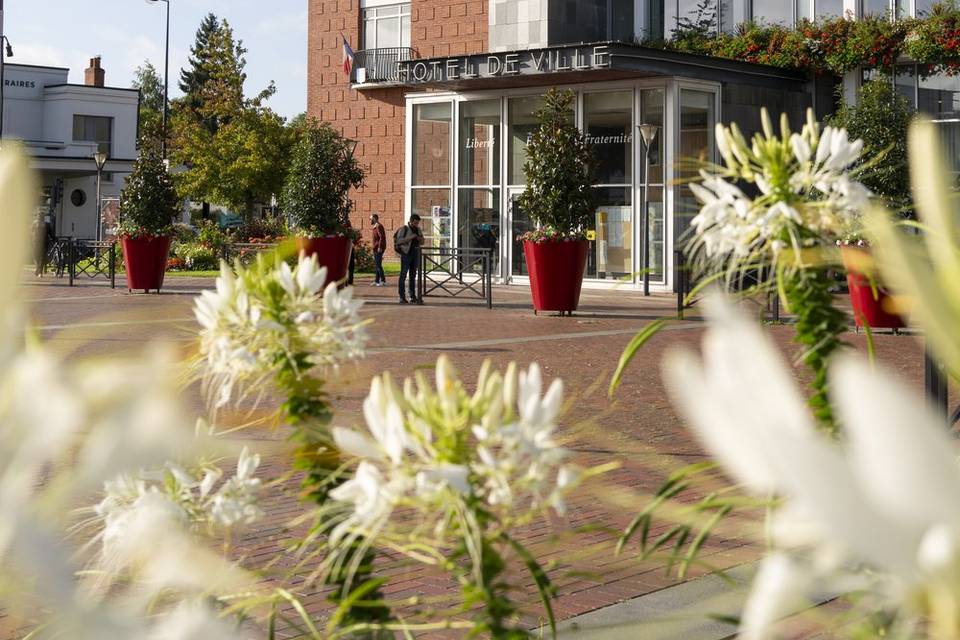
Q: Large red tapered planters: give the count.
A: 4